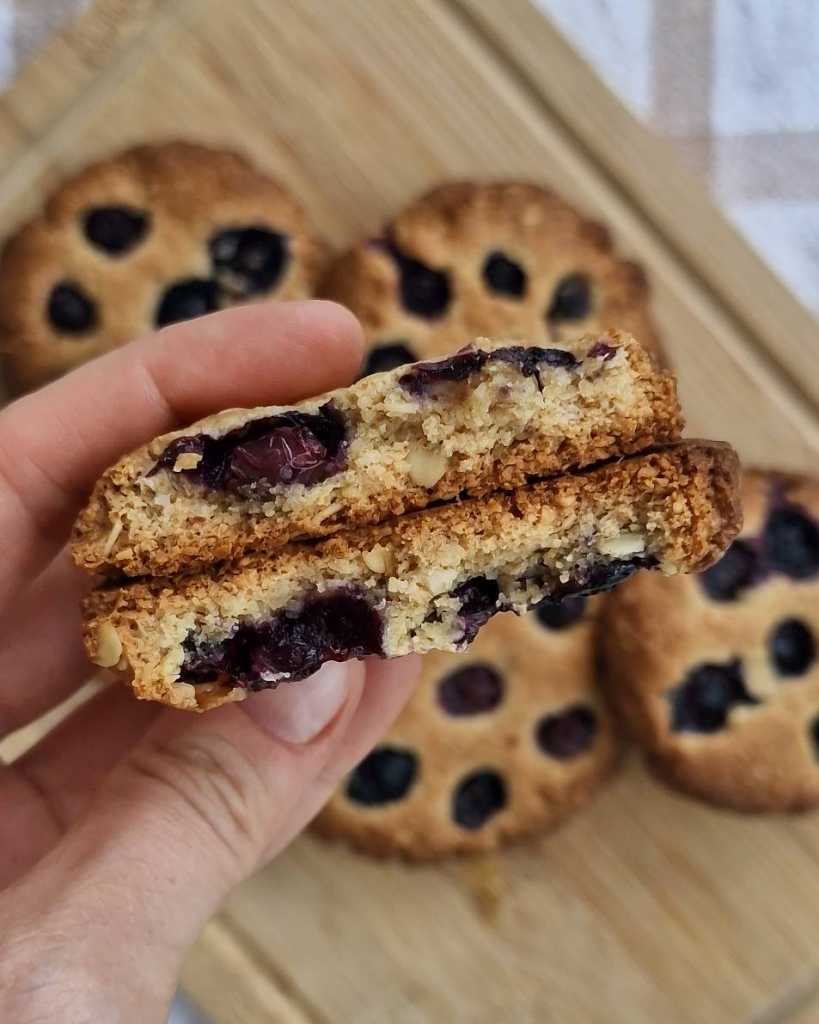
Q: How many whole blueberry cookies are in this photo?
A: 4